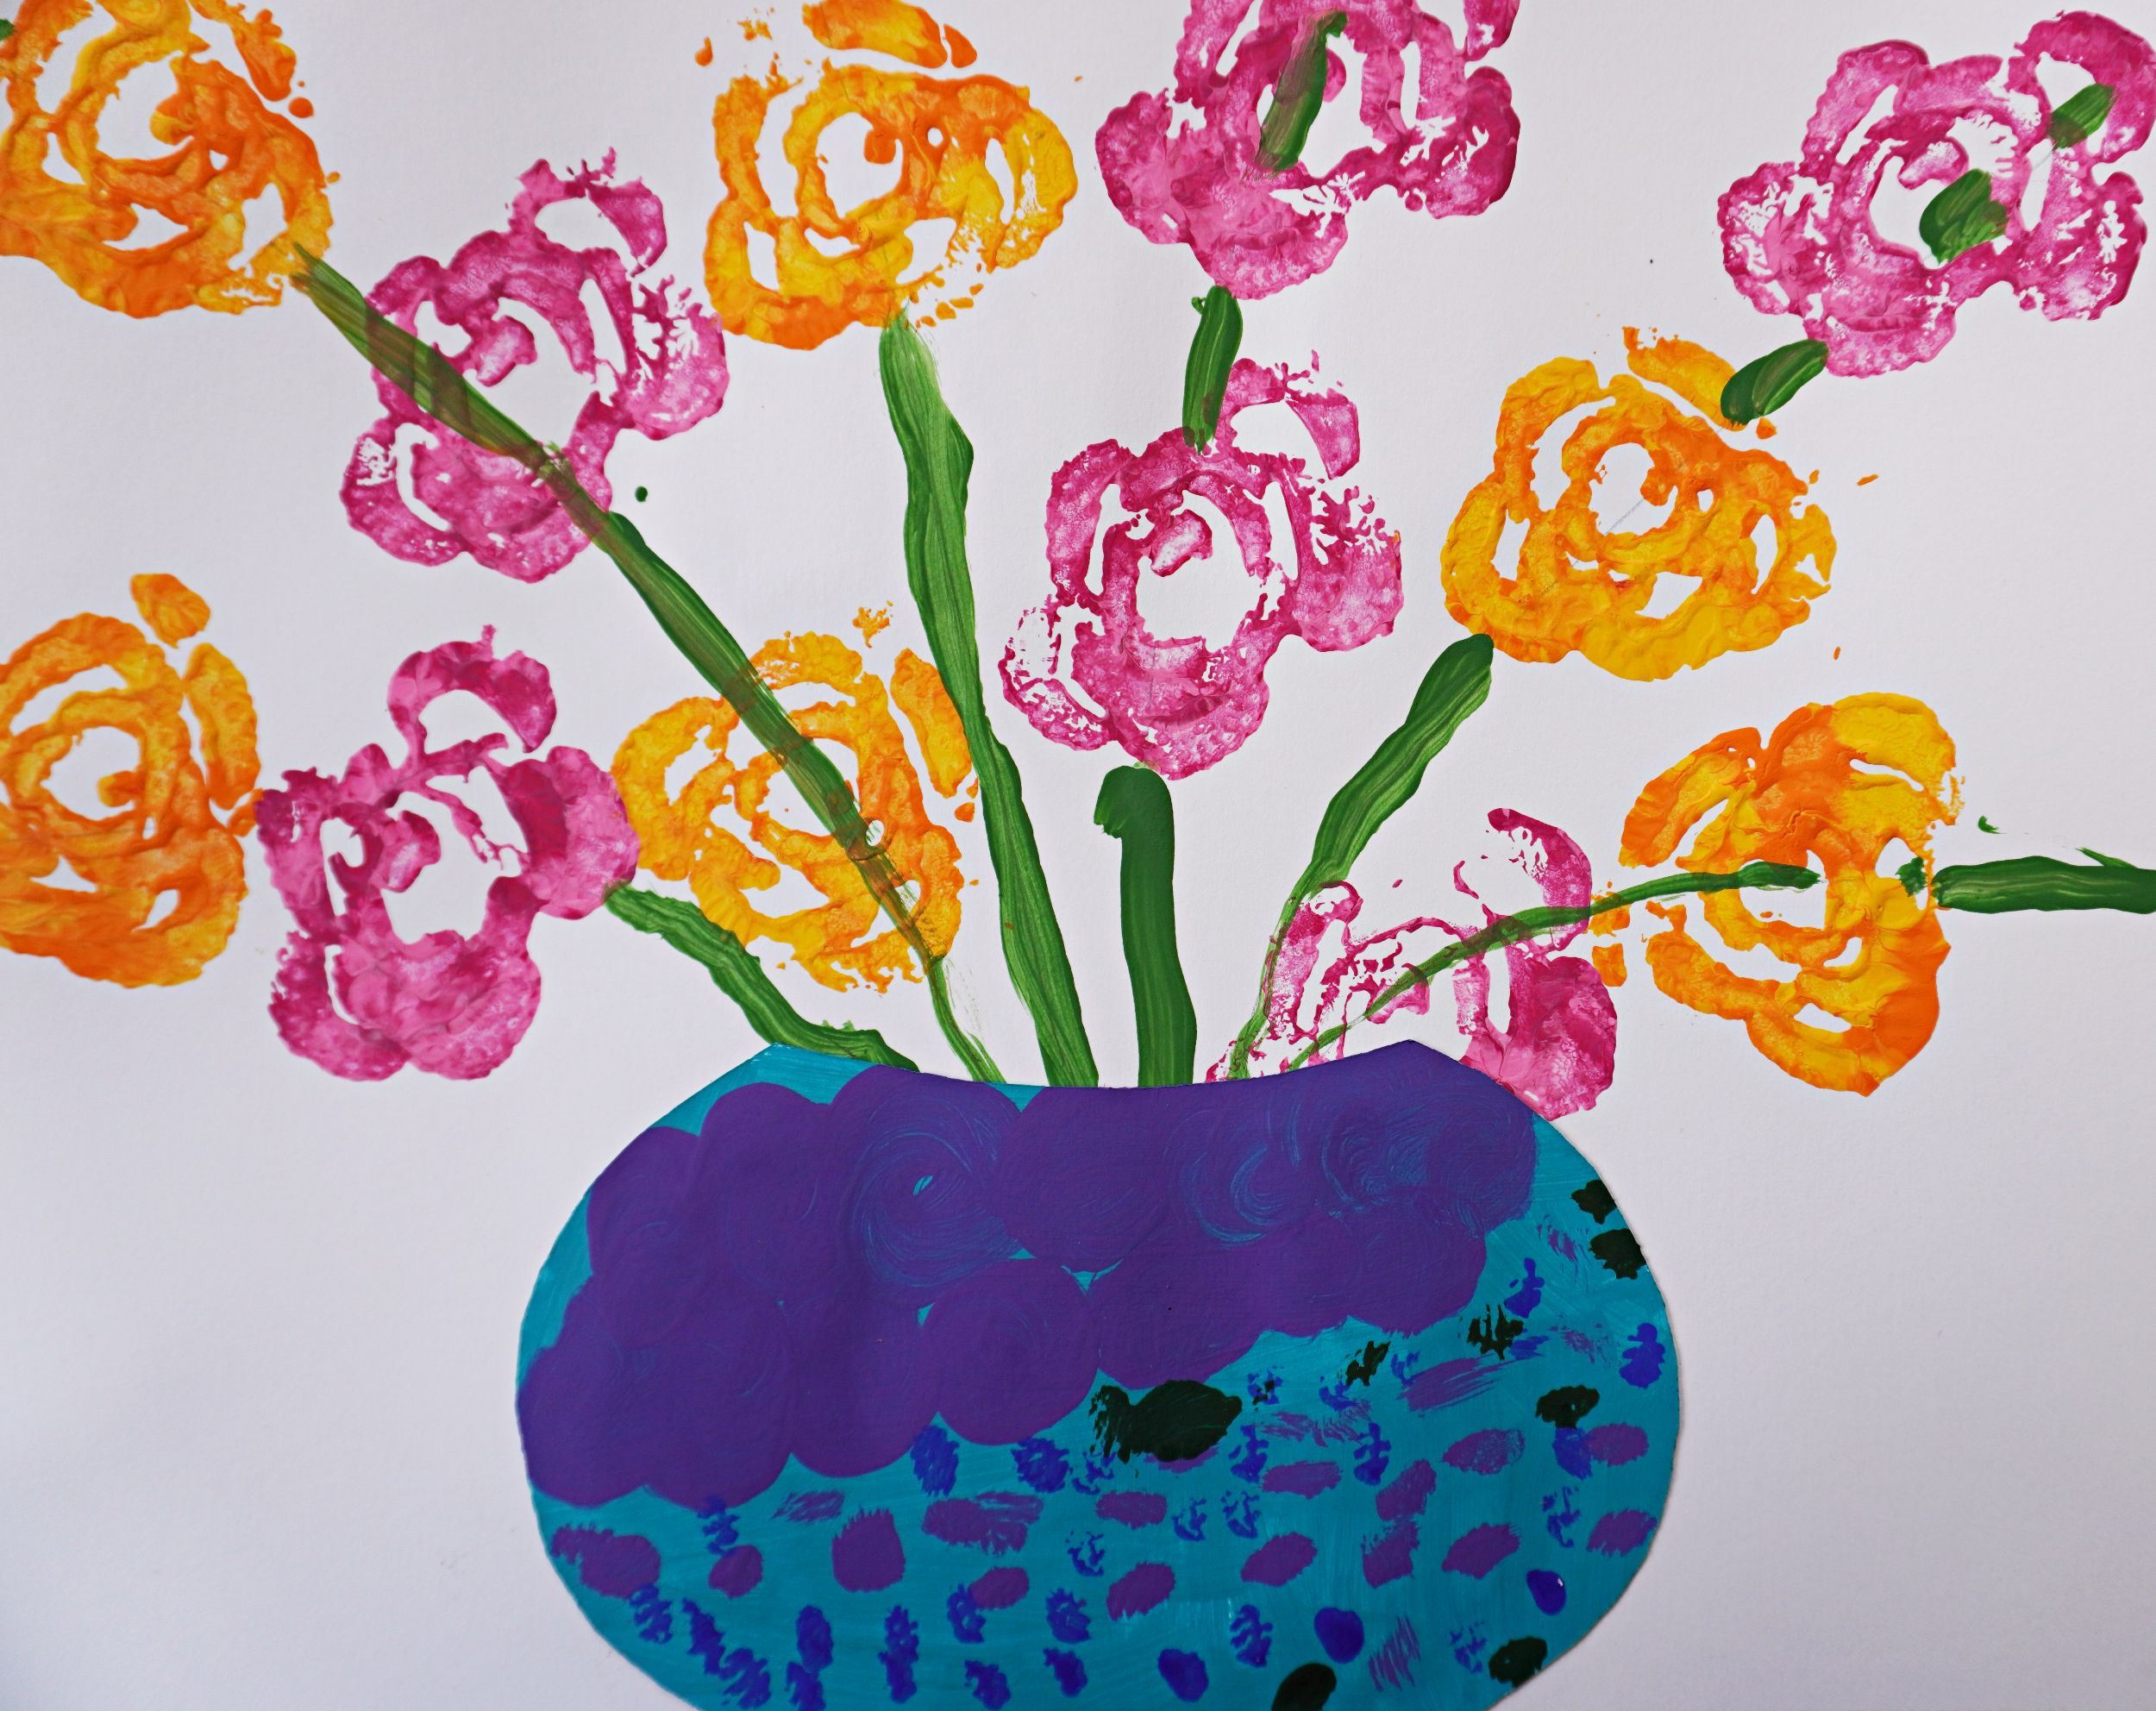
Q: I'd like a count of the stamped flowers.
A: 12